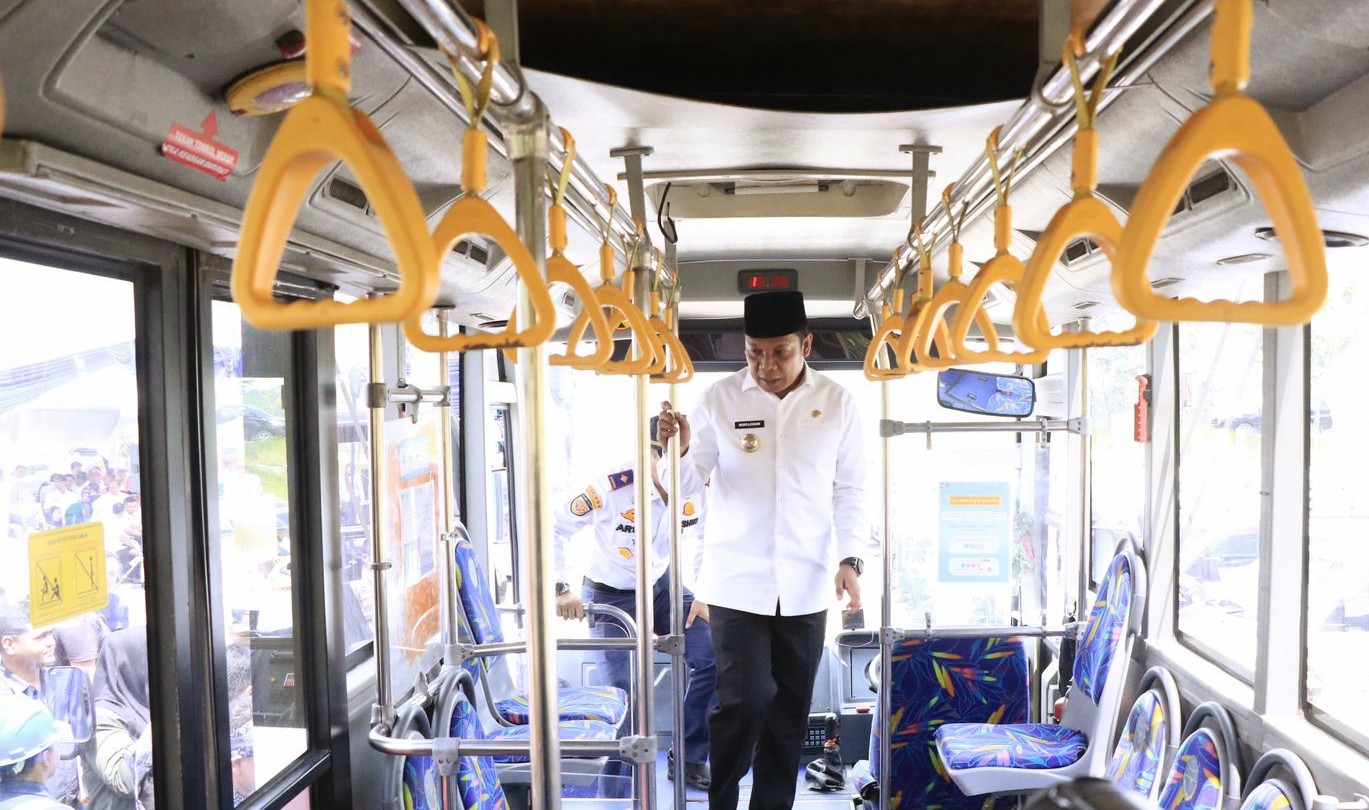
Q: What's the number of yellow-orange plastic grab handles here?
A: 14